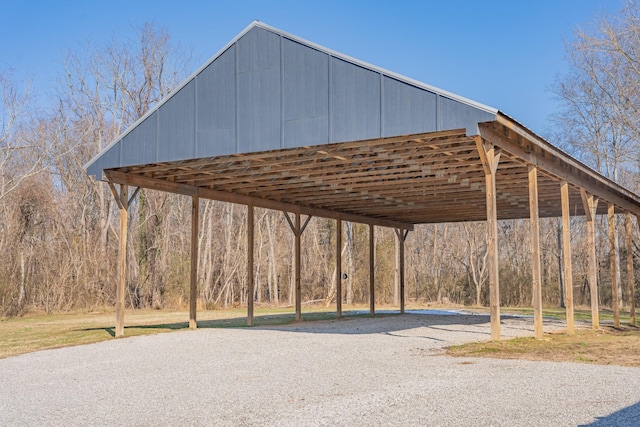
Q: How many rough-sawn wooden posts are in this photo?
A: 13